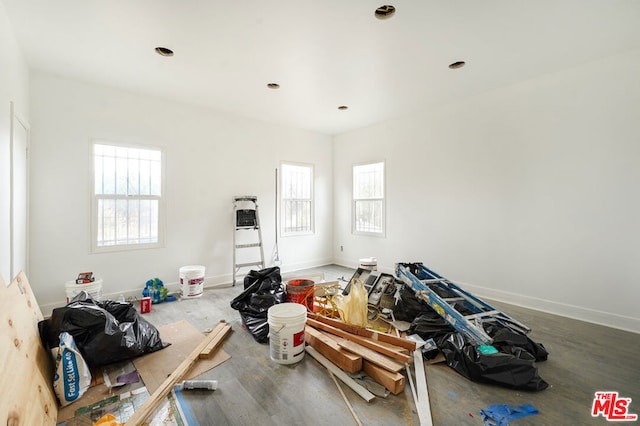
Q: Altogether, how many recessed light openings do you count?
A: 5